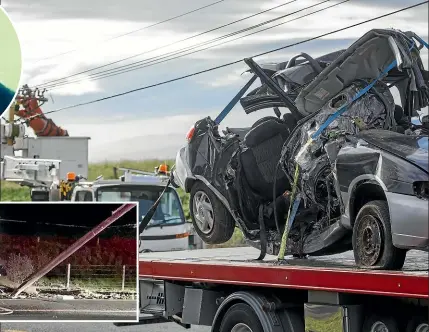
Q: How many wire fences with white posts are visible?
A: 1